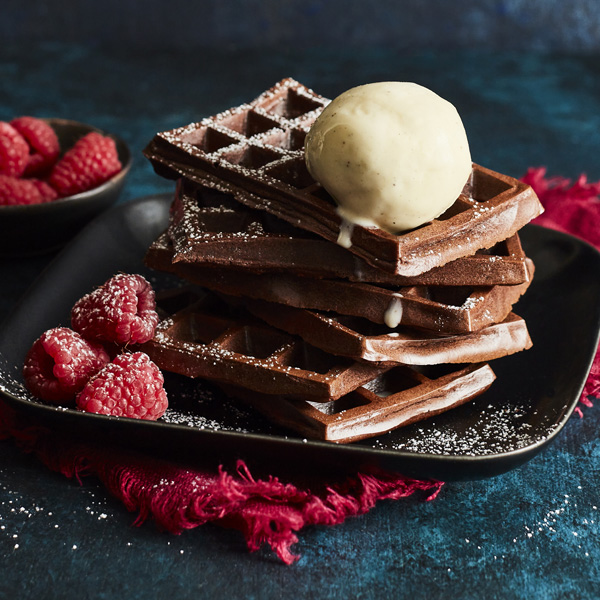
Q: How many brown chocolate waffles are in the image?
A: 6